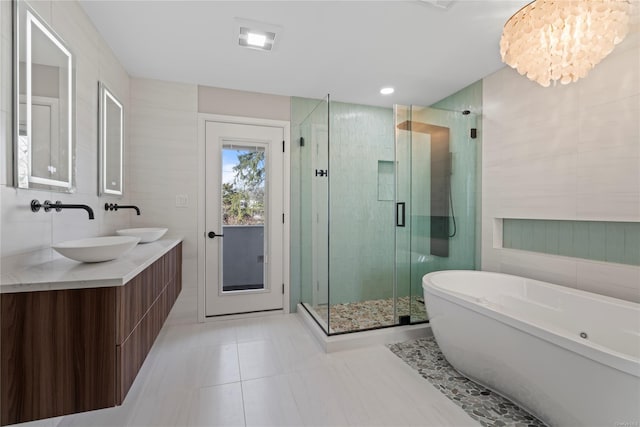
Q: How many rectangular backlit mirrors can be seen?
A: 2